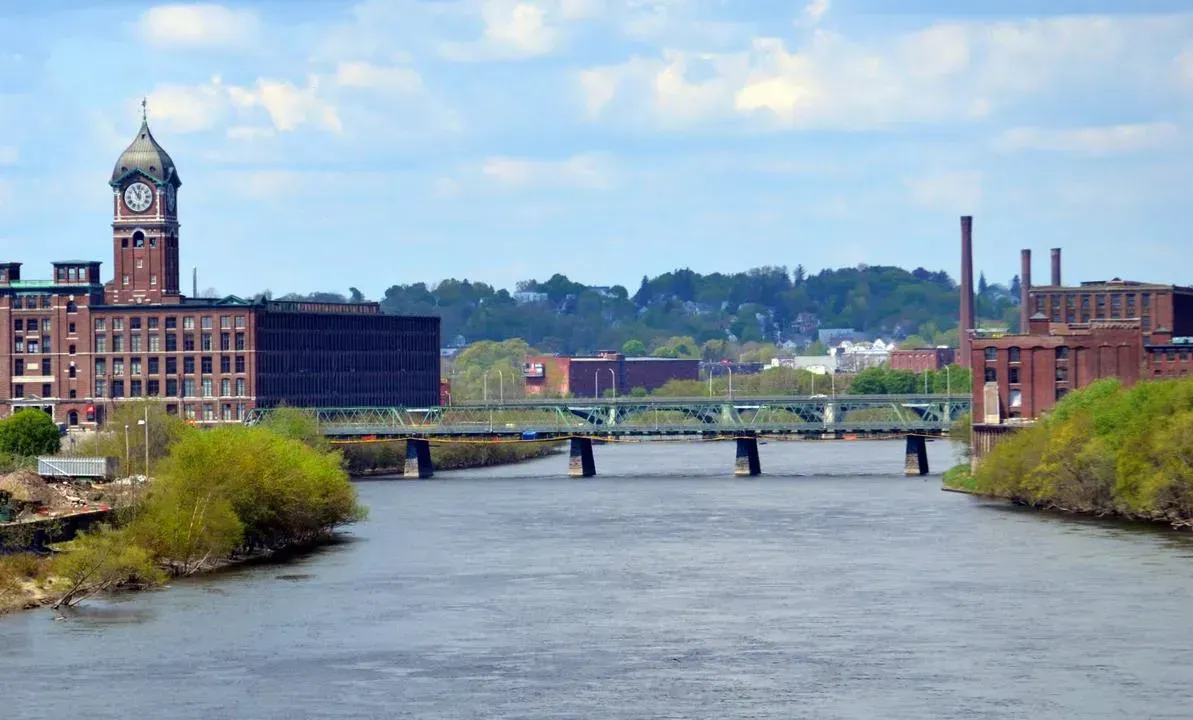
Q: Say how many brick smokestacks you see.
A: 3